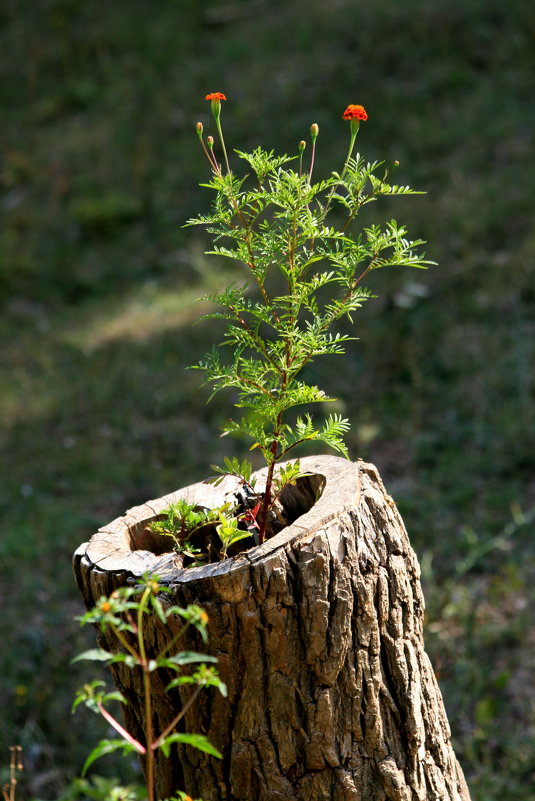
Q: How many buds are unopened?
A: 5